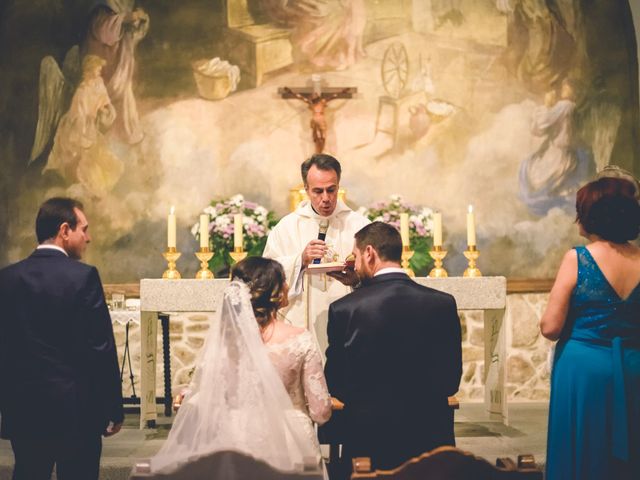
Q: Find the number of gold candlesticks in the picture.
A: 6